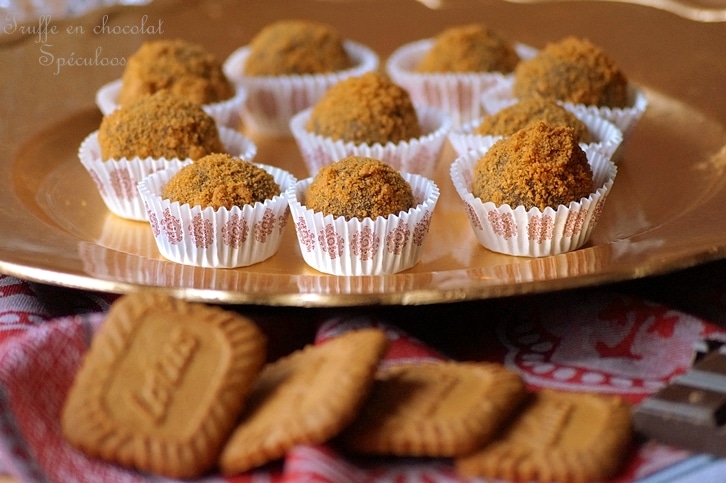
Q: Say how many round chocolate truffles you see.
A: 10